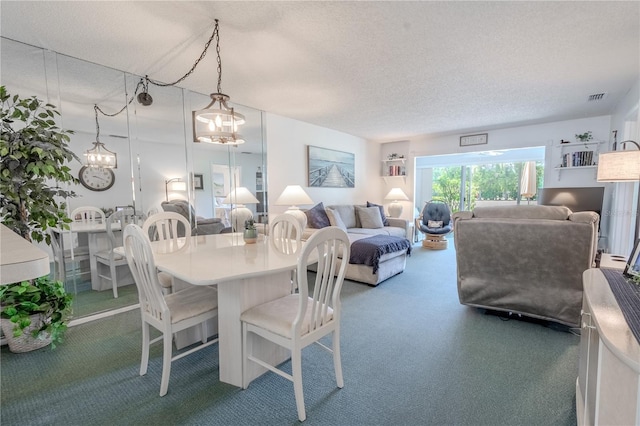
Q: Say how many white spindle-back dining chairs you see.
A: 4